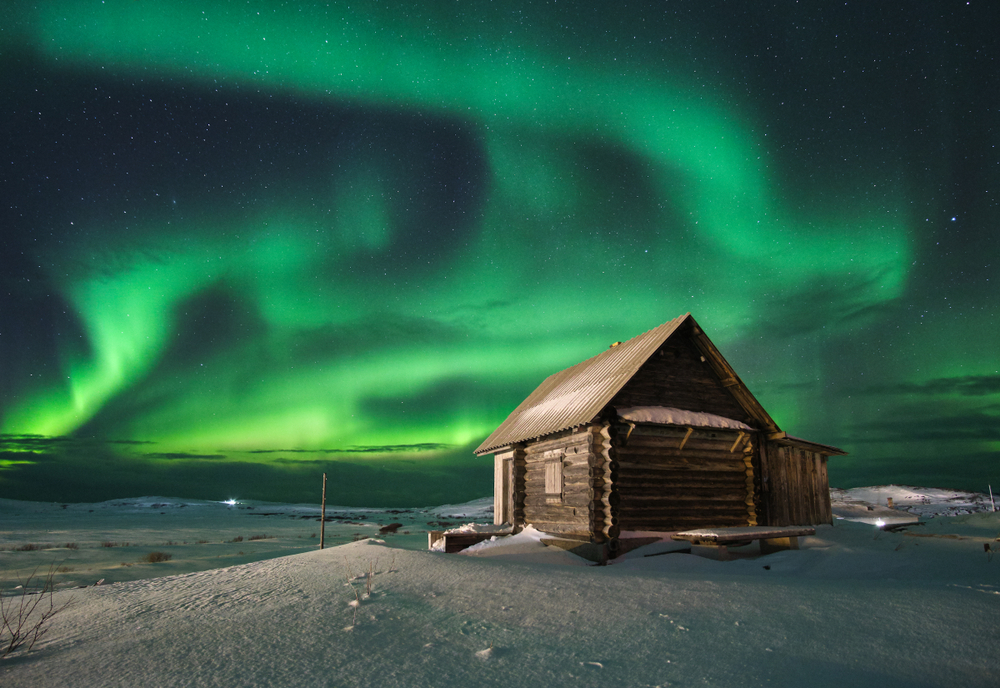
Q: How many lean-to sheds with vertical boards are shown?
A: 1